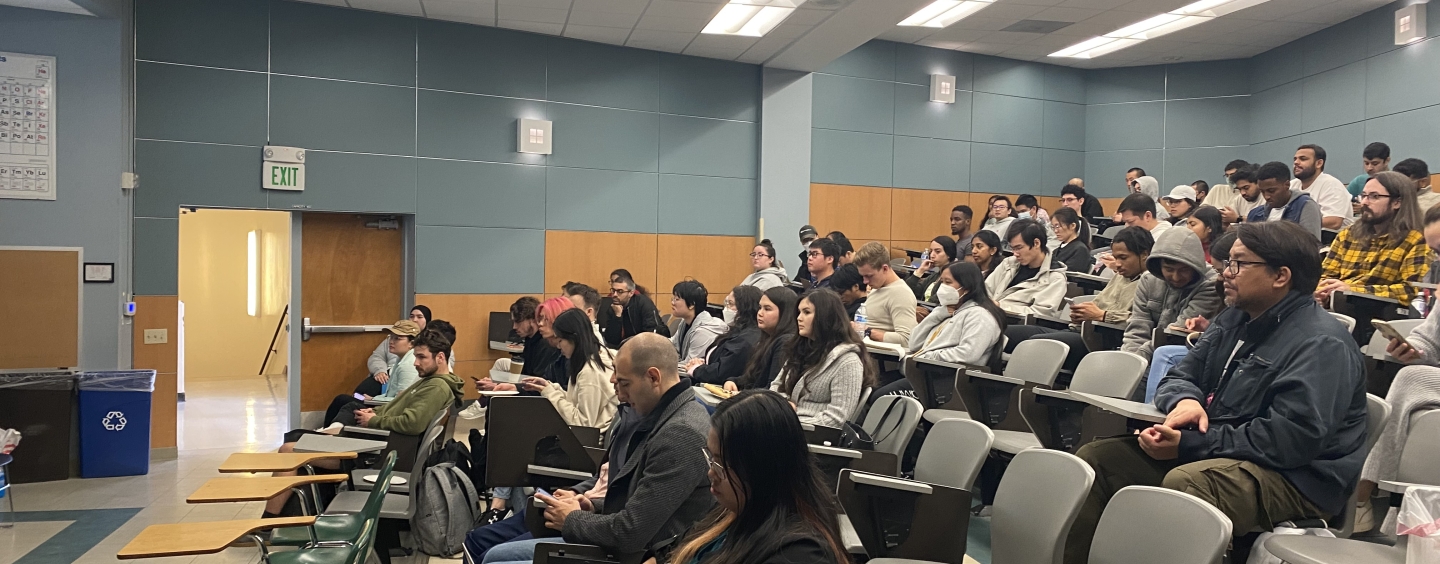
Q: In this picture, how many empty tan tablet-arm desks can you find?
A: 3